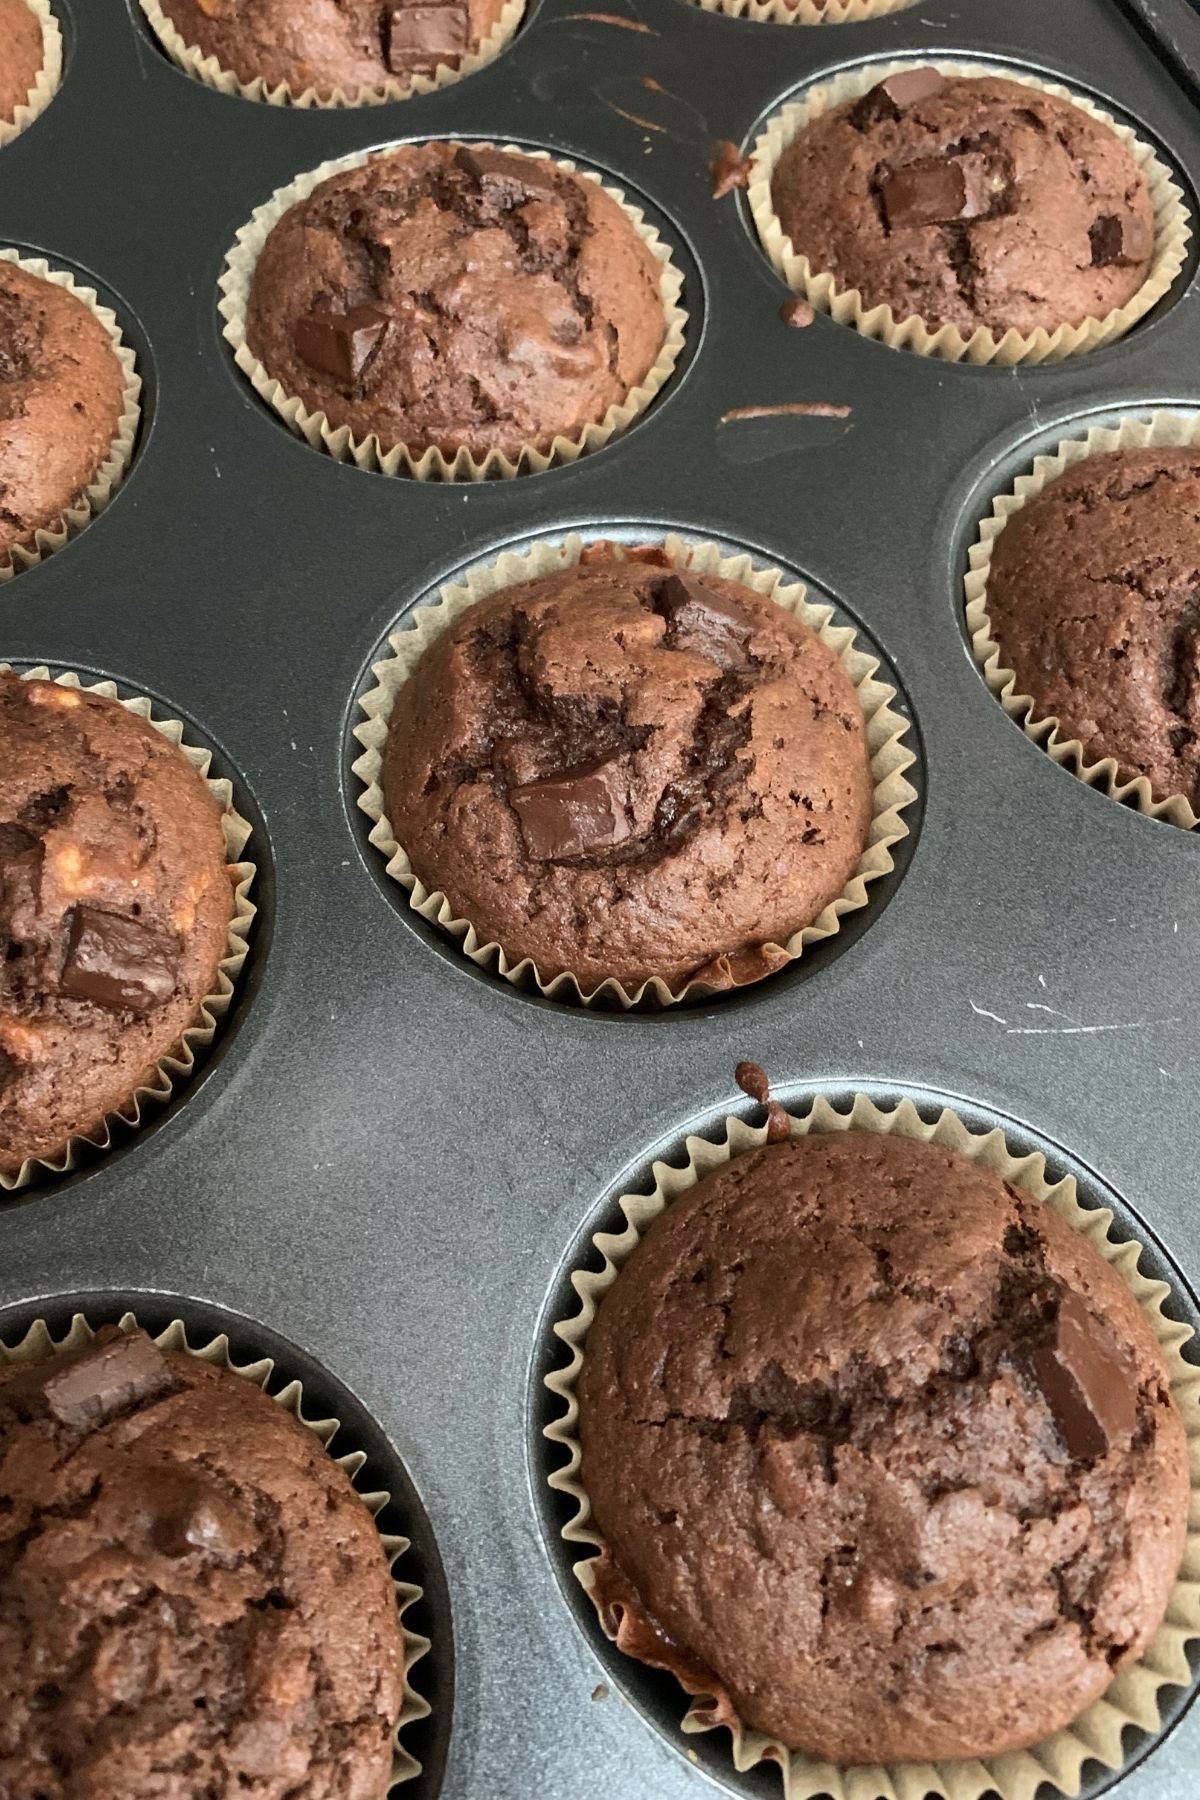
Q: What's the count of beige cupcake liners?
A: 11